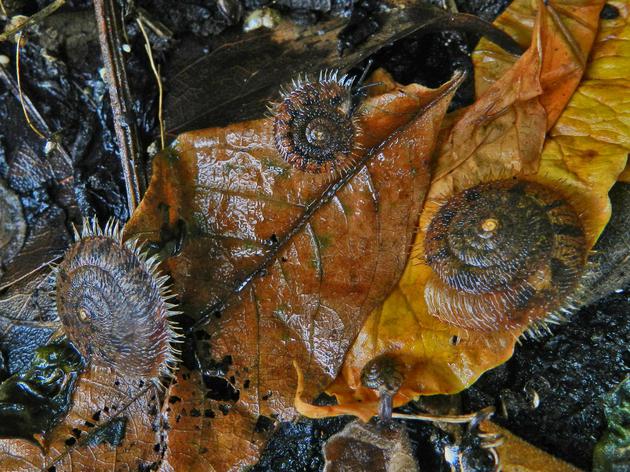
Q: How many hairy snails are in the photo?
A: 3